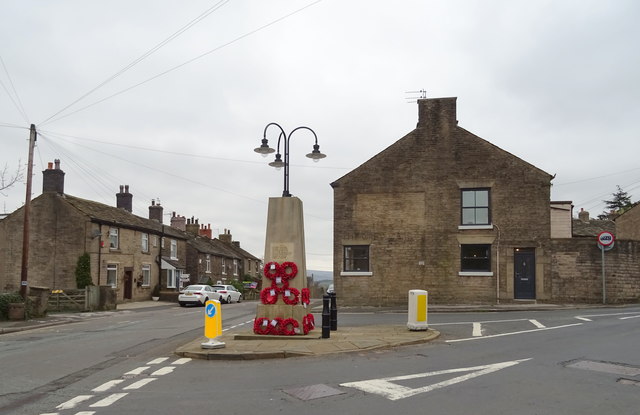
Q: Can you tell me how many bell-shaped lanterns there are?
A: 3